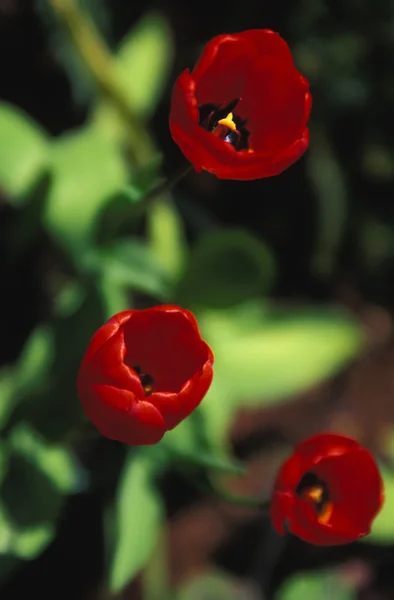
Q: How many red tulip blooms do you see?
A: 3